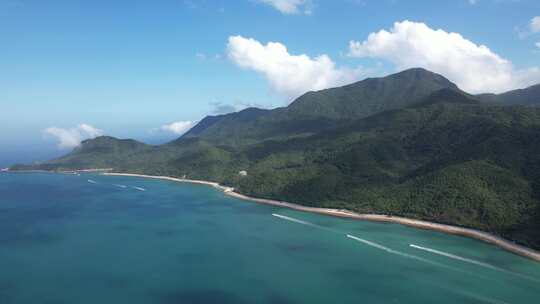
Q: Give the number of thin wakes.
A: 6